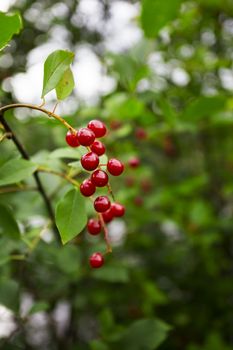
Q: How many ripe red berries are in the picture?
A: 13